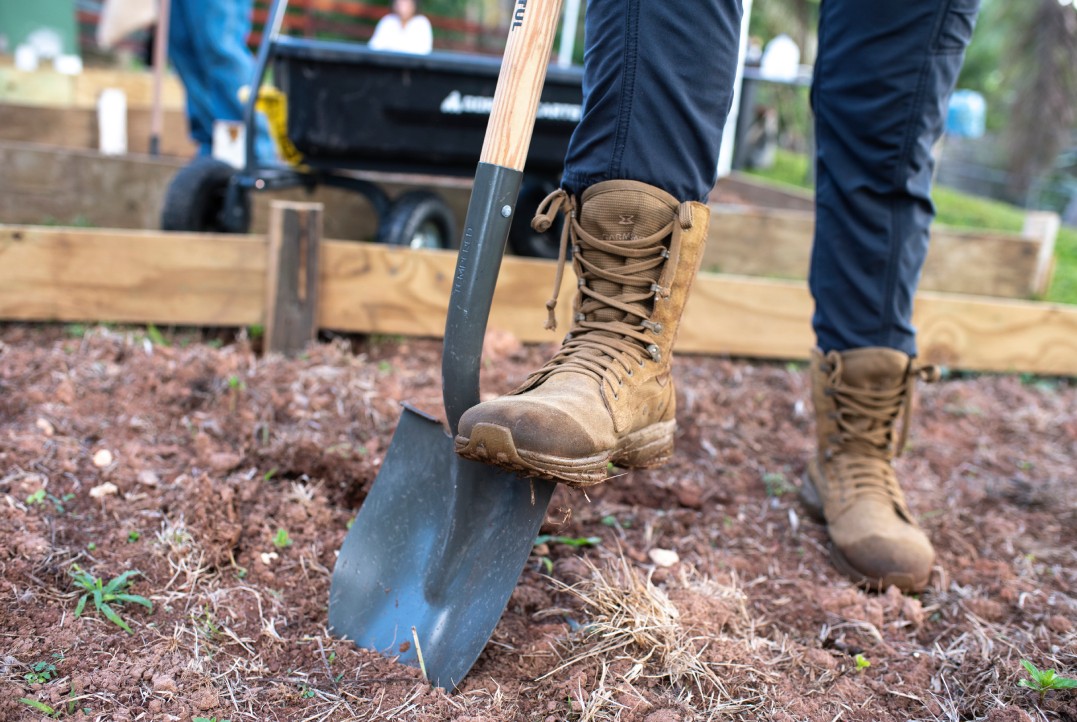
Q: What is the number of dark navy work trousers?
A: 1